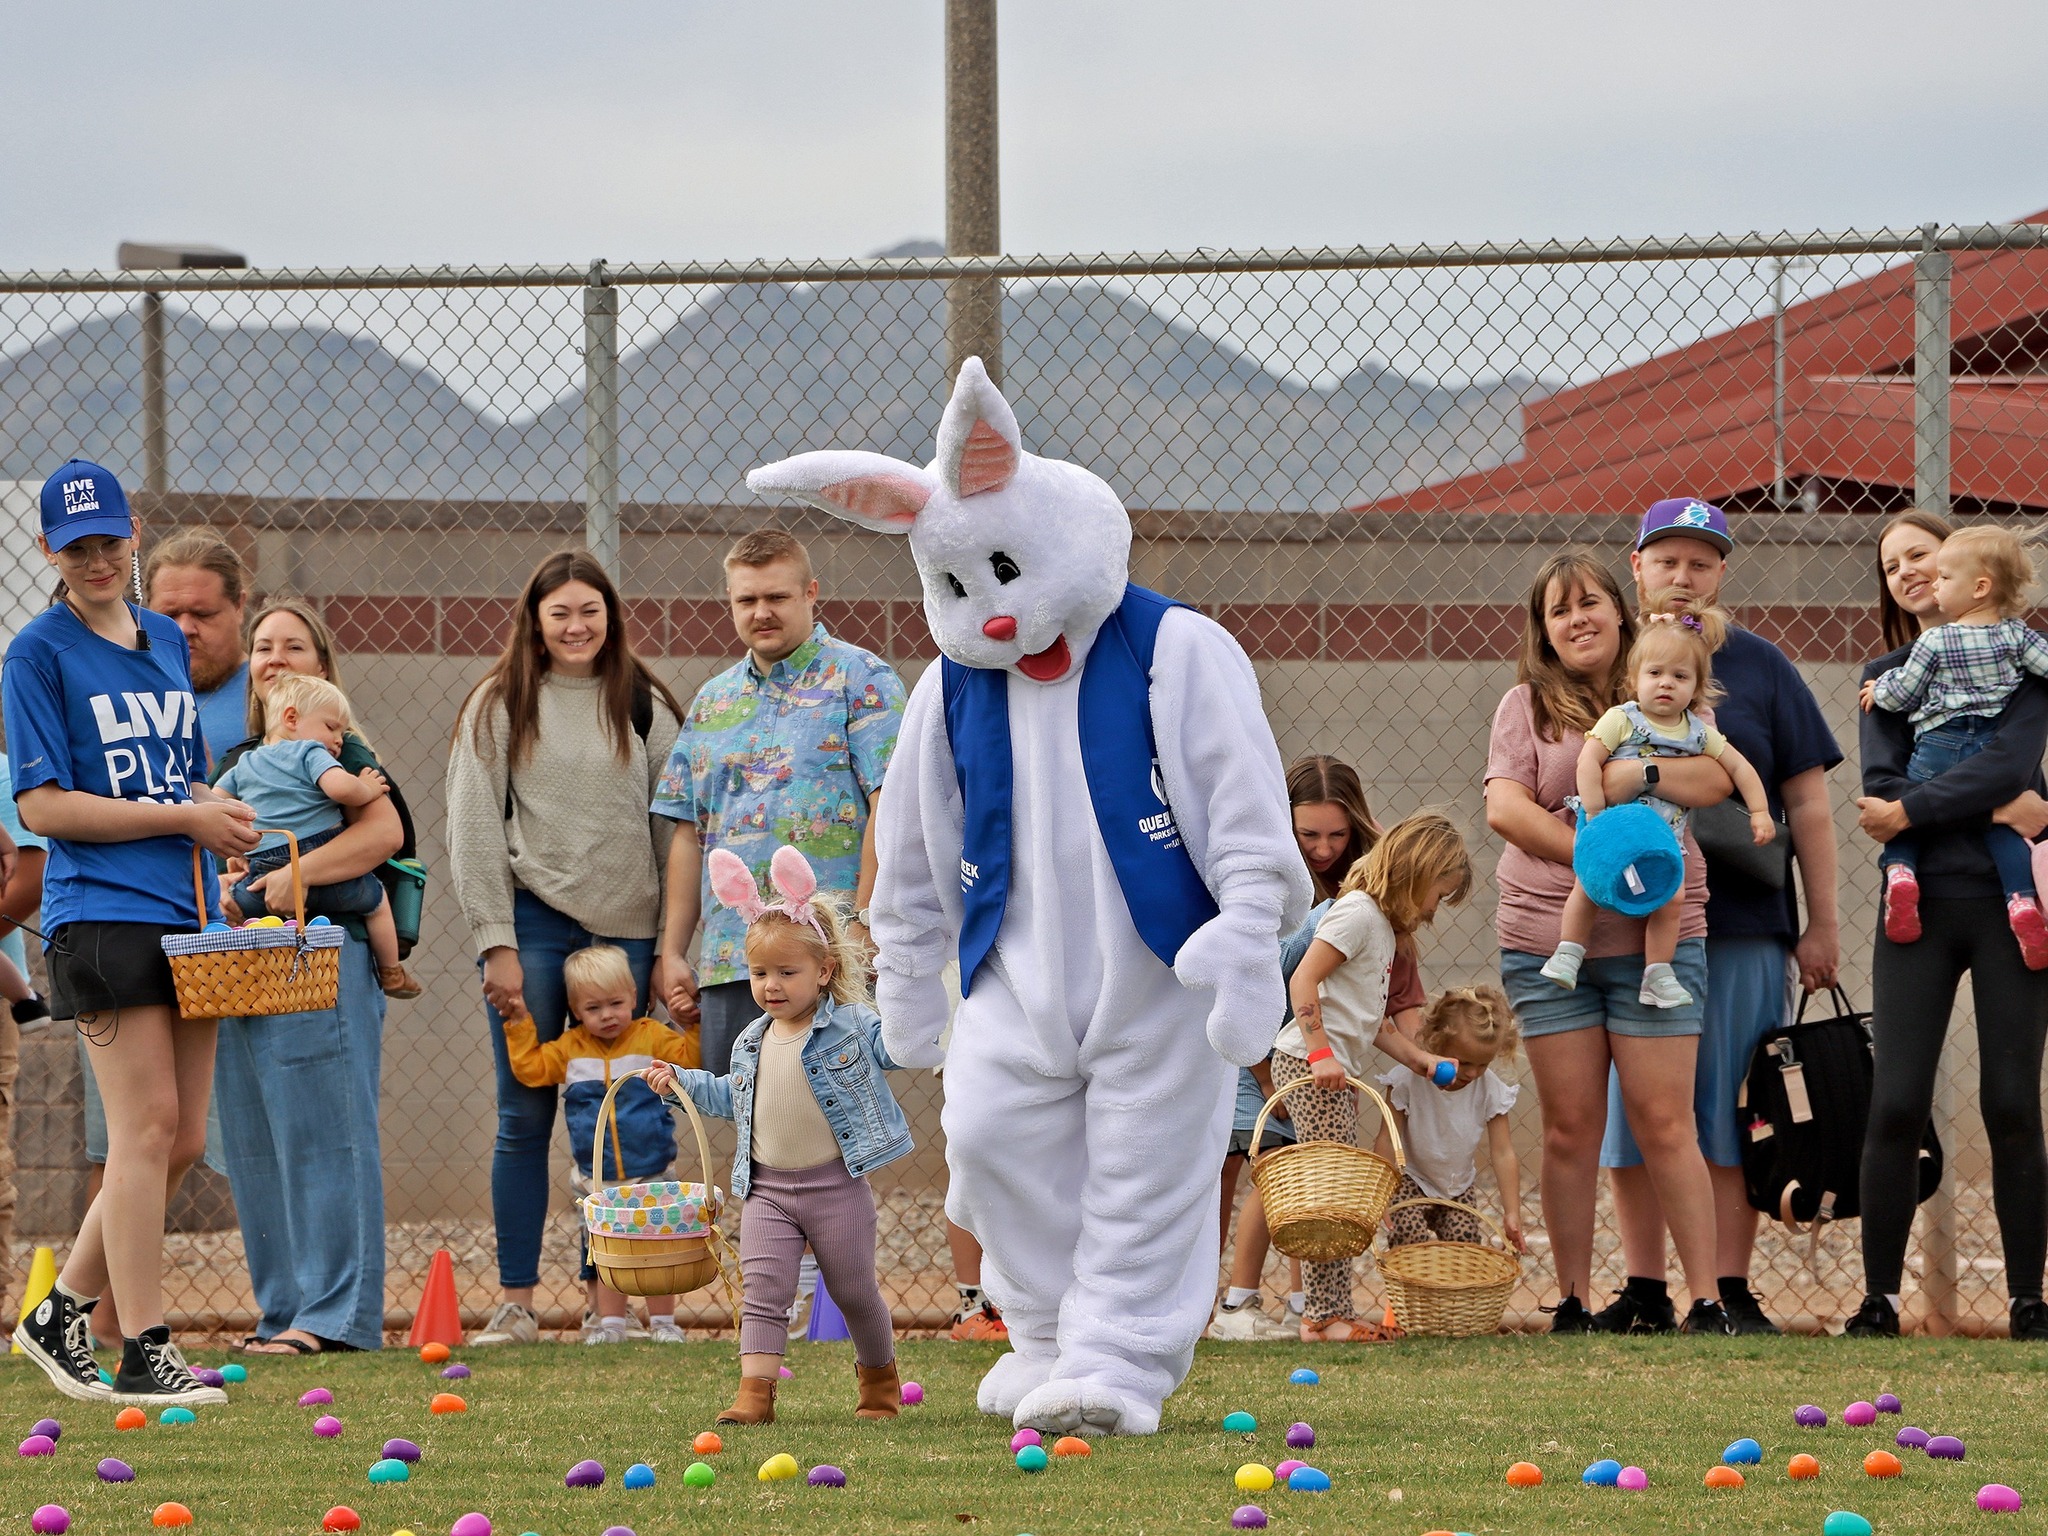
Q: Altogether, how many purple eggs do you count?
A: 14